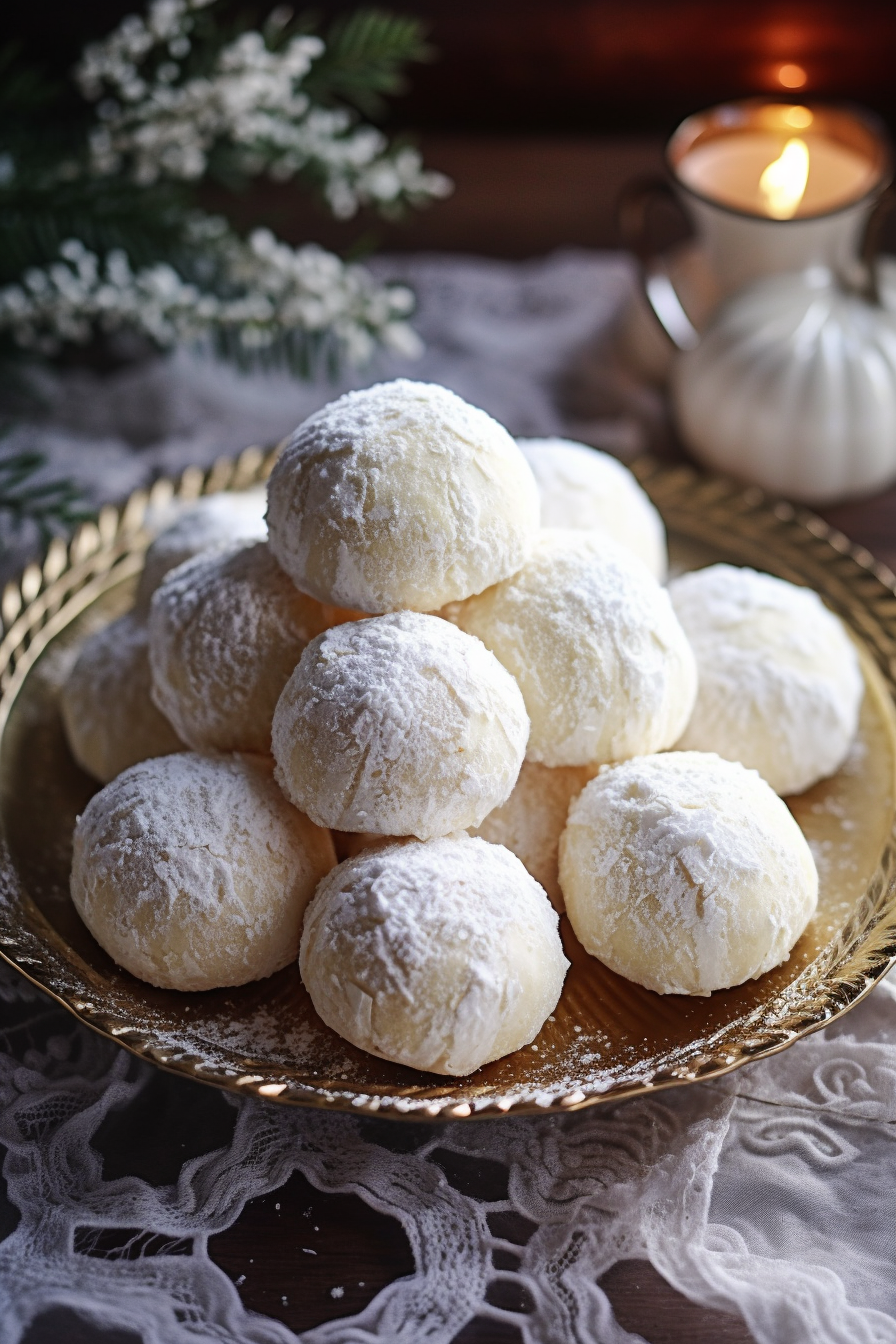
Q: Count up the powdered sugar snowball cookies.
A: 12